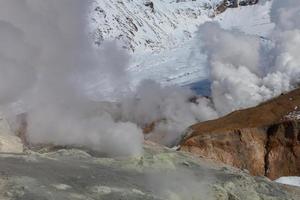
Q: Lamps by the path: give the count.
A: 0